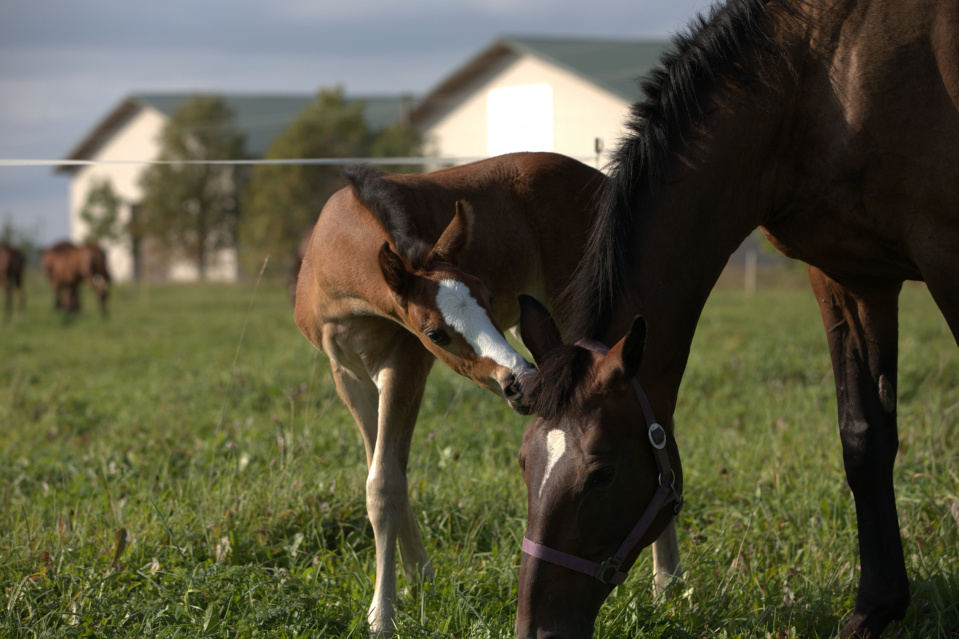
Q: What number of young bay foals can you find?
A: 1